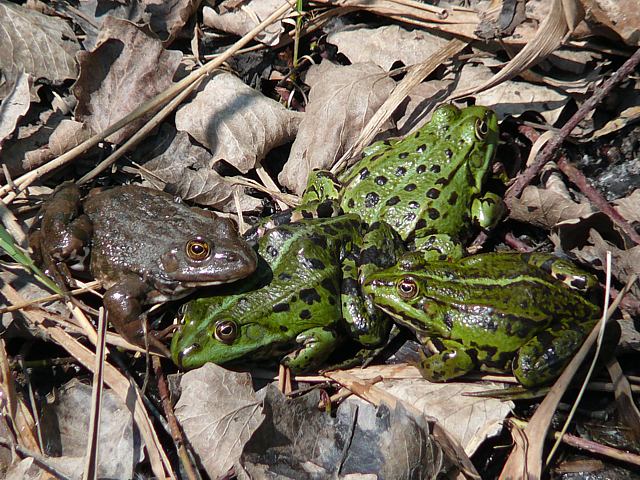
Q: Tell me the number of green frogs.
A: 3